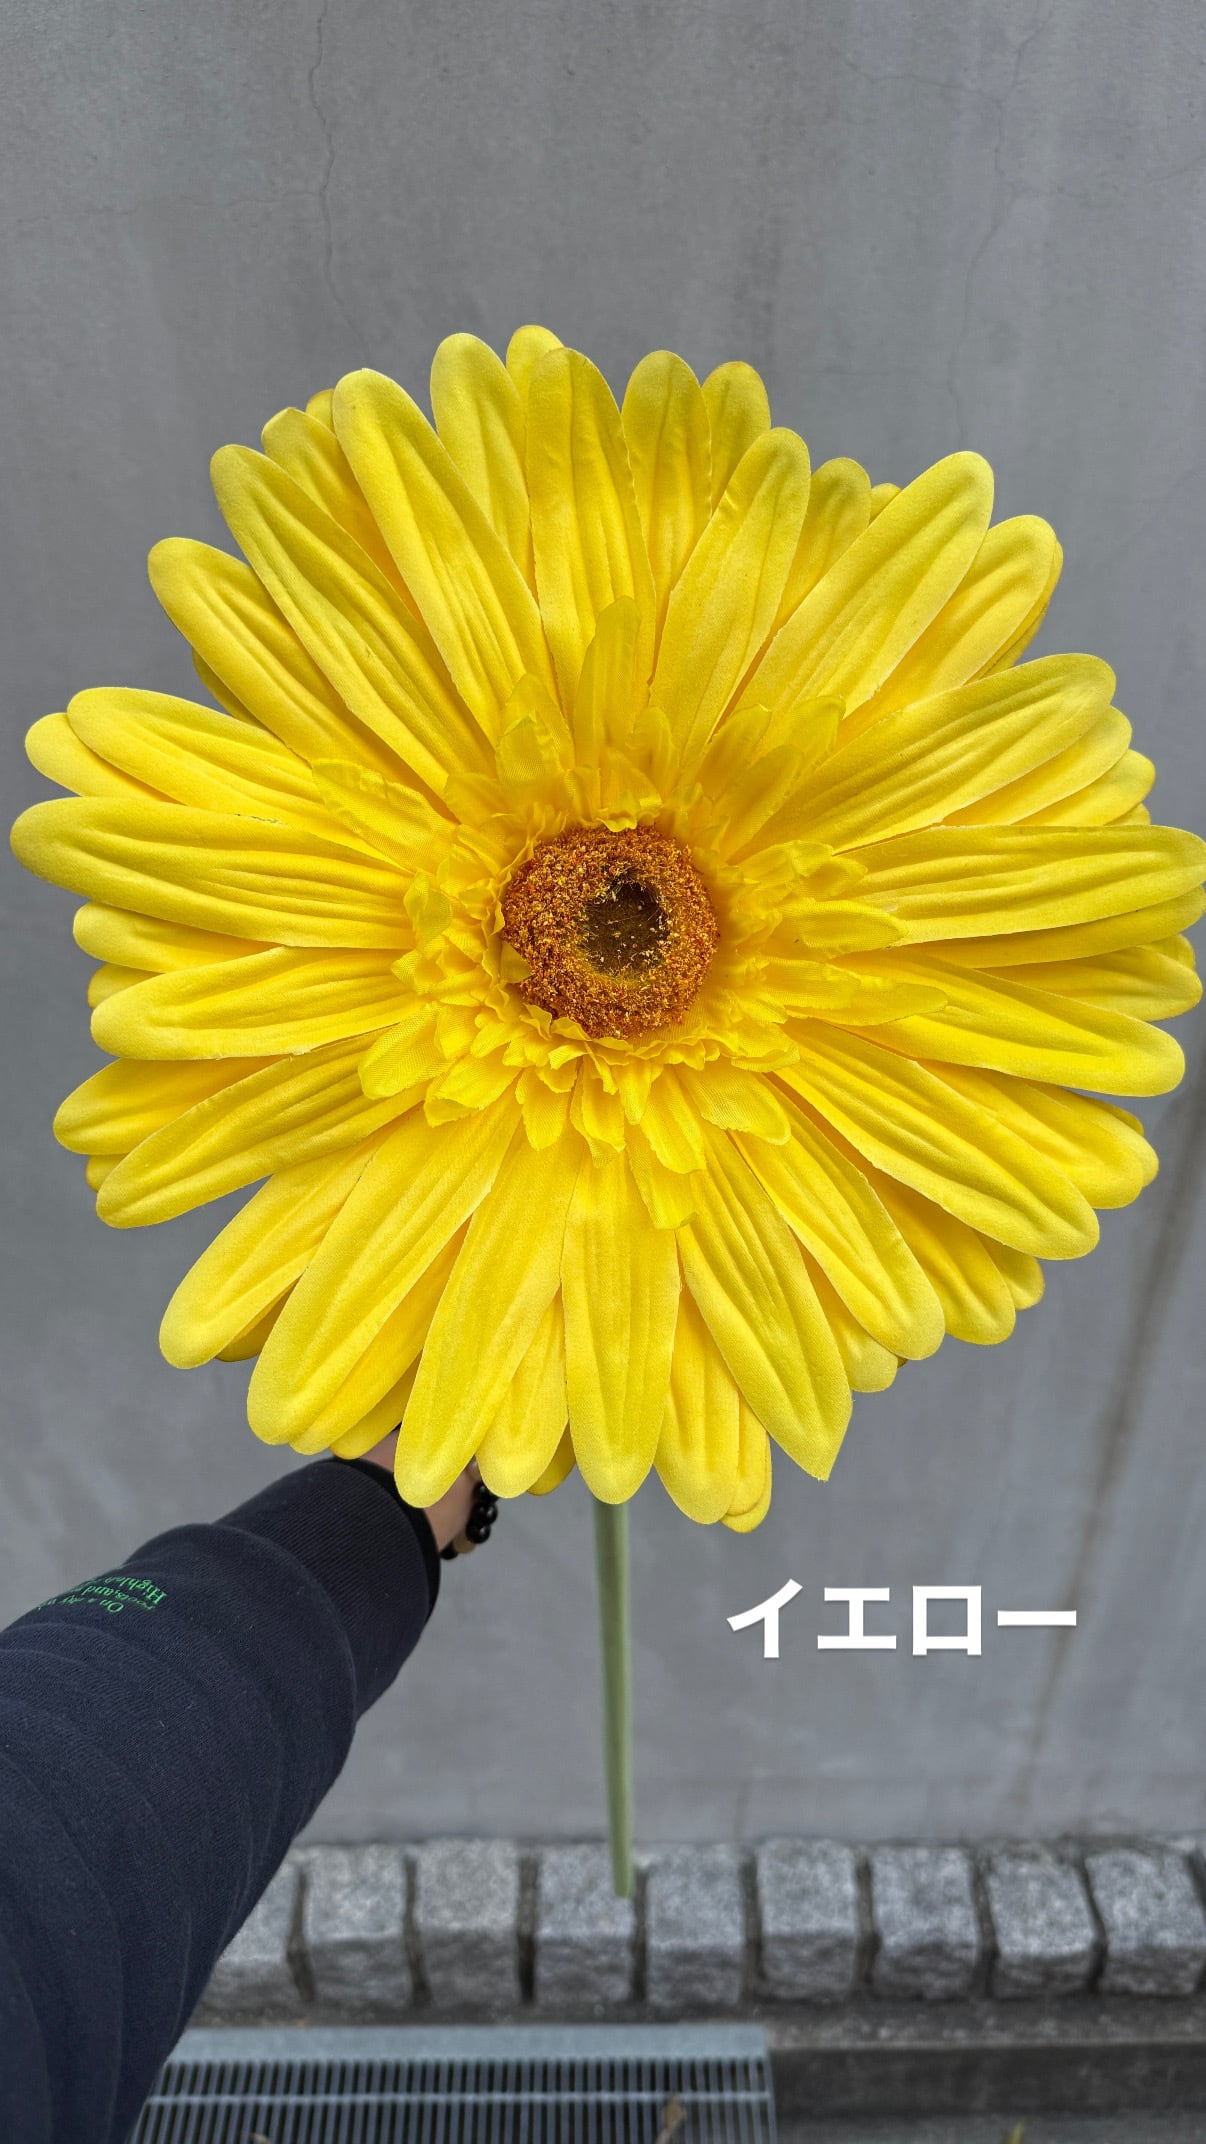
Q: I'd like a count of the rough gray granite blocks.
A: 9